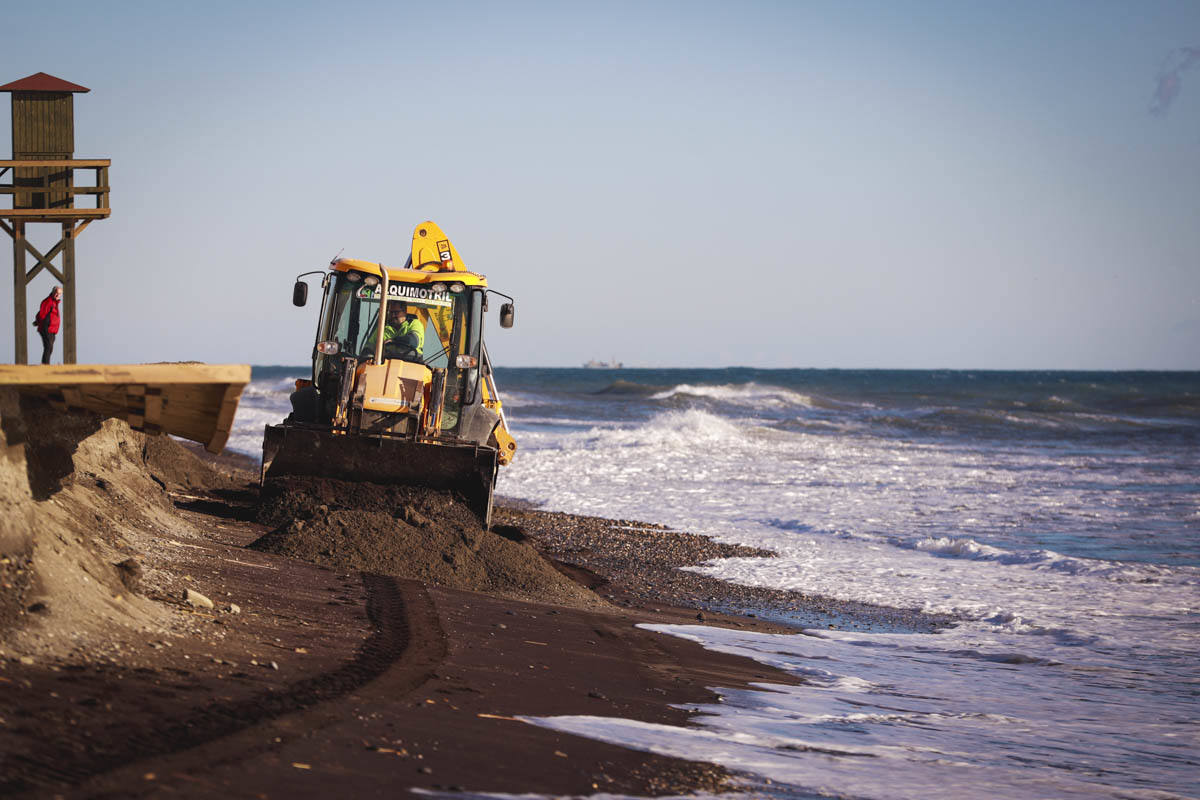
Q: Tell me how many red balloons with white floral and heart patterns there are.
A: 0